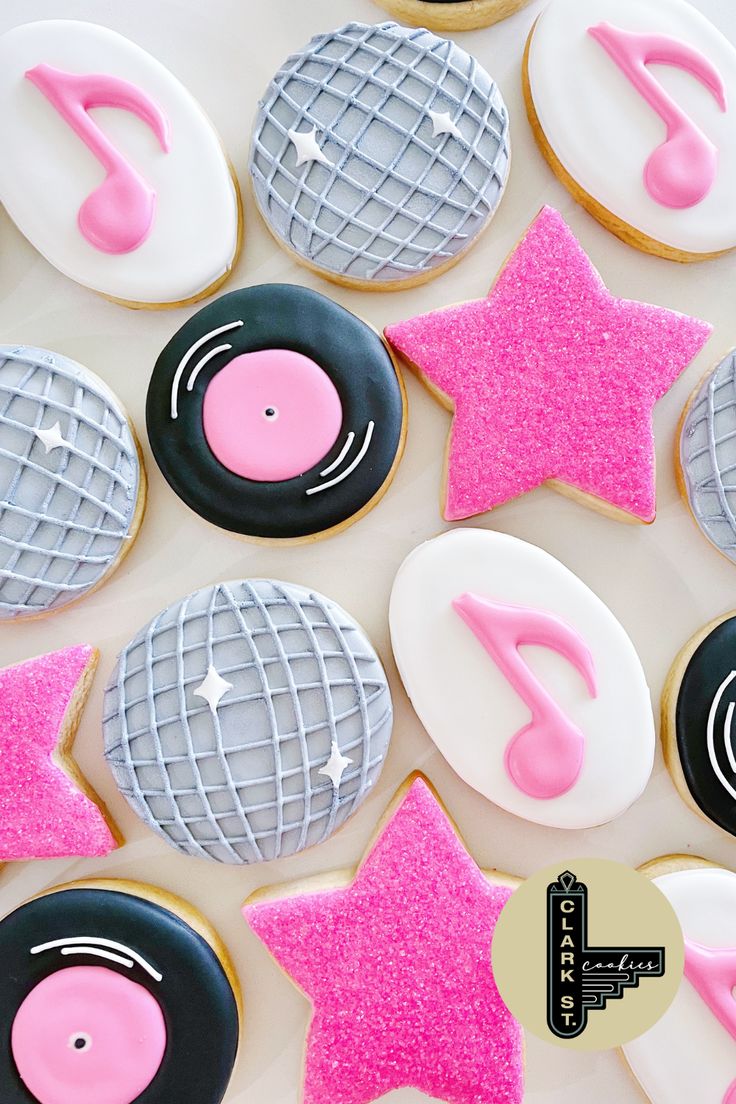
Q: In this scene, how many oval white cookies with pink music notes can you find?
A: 4